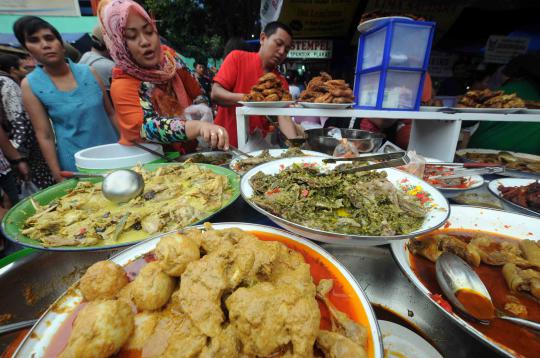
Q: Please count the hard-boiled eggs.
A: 4